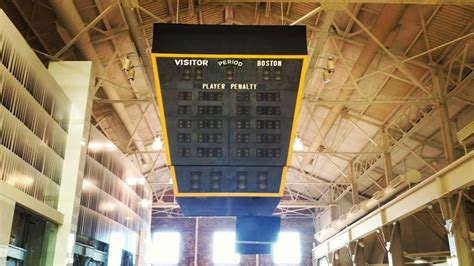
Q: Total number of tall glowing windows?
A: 3